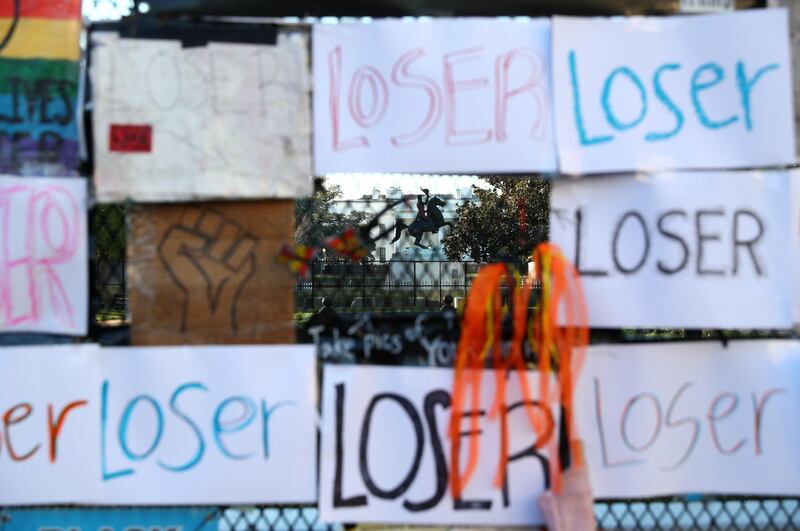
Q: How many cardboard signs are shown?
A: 1